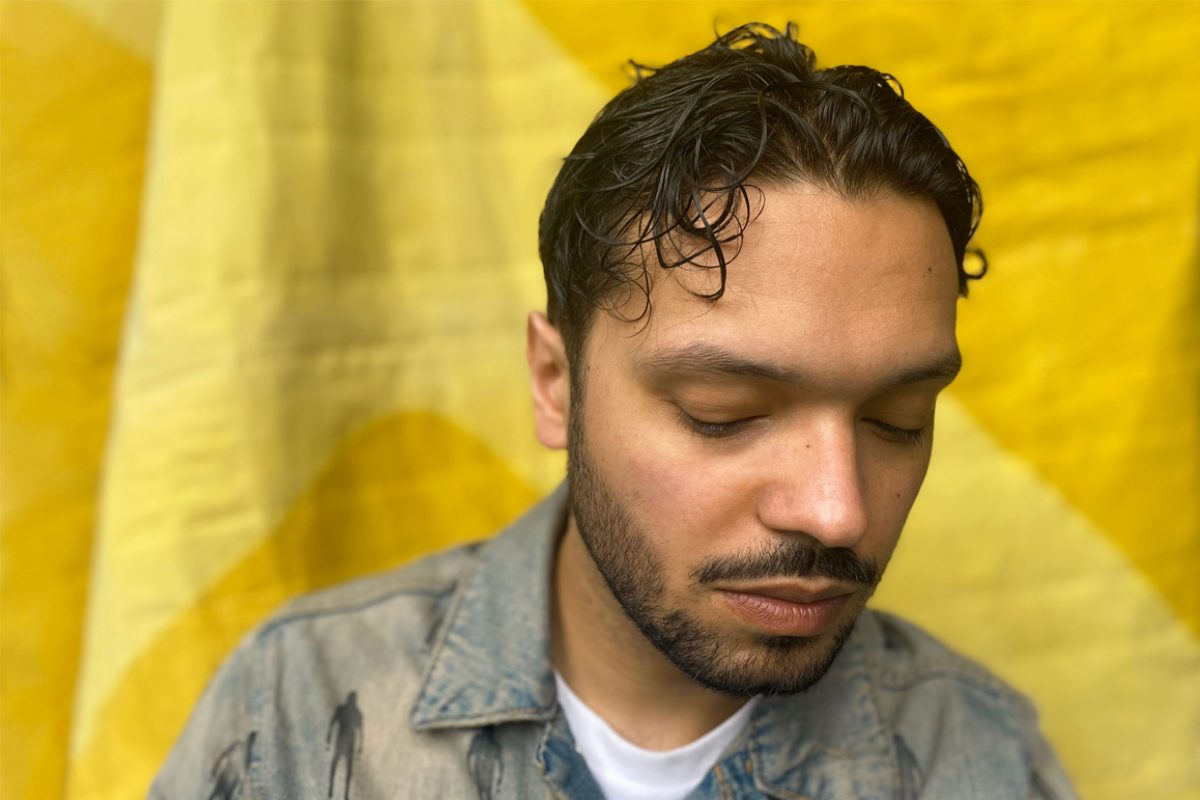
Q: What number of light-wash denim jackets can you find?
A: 1